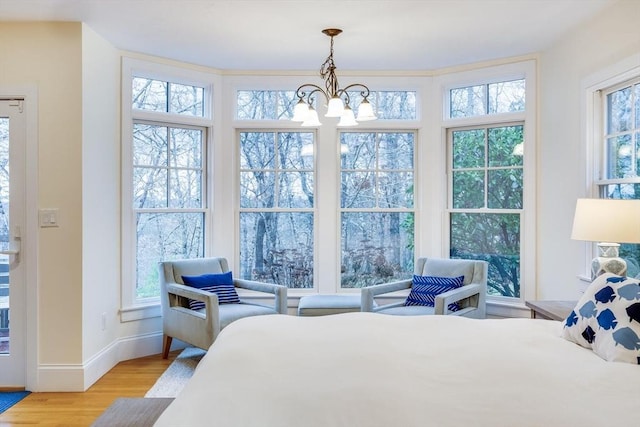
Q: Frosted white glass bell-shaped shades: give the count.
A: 5